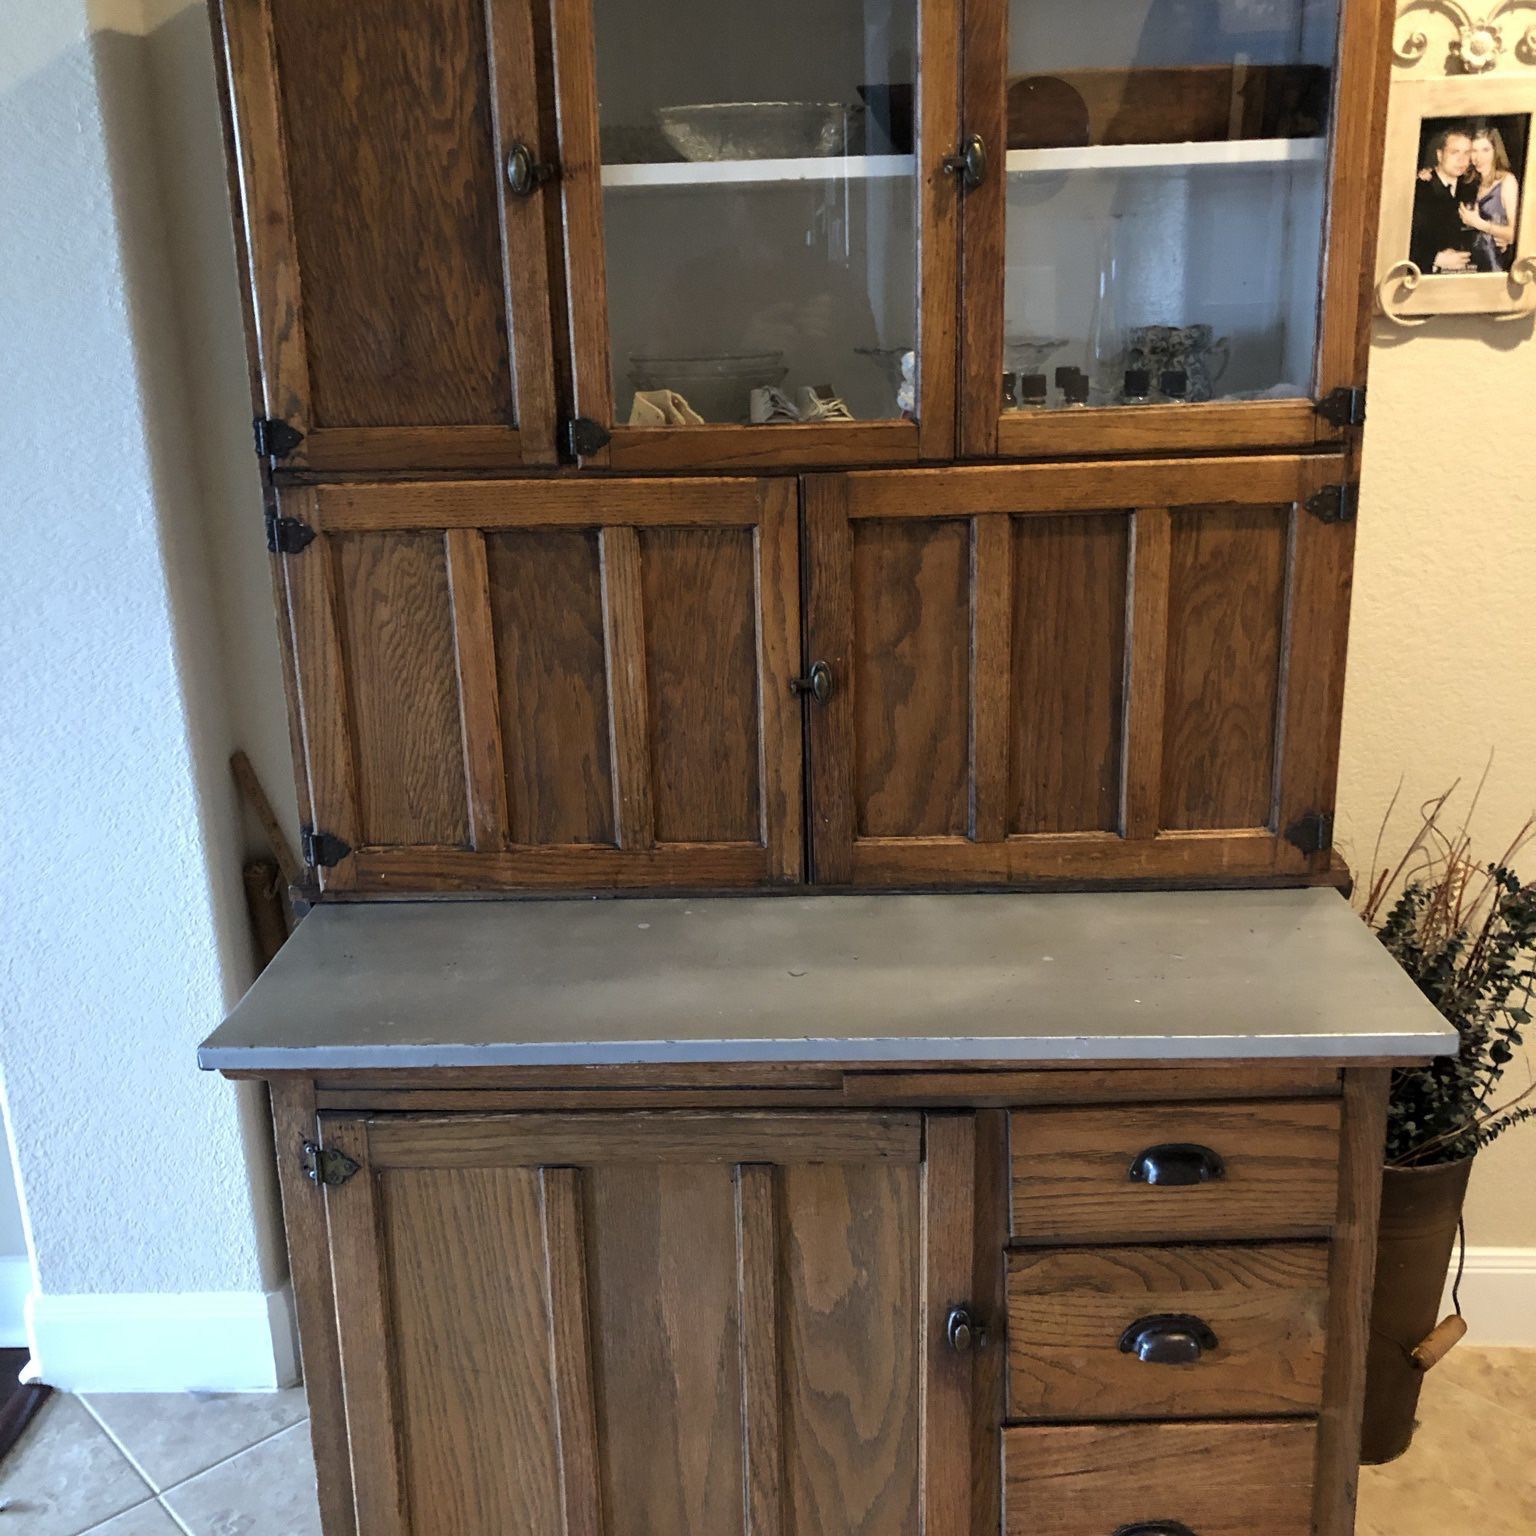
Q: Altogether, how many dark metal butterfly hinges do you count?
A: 8